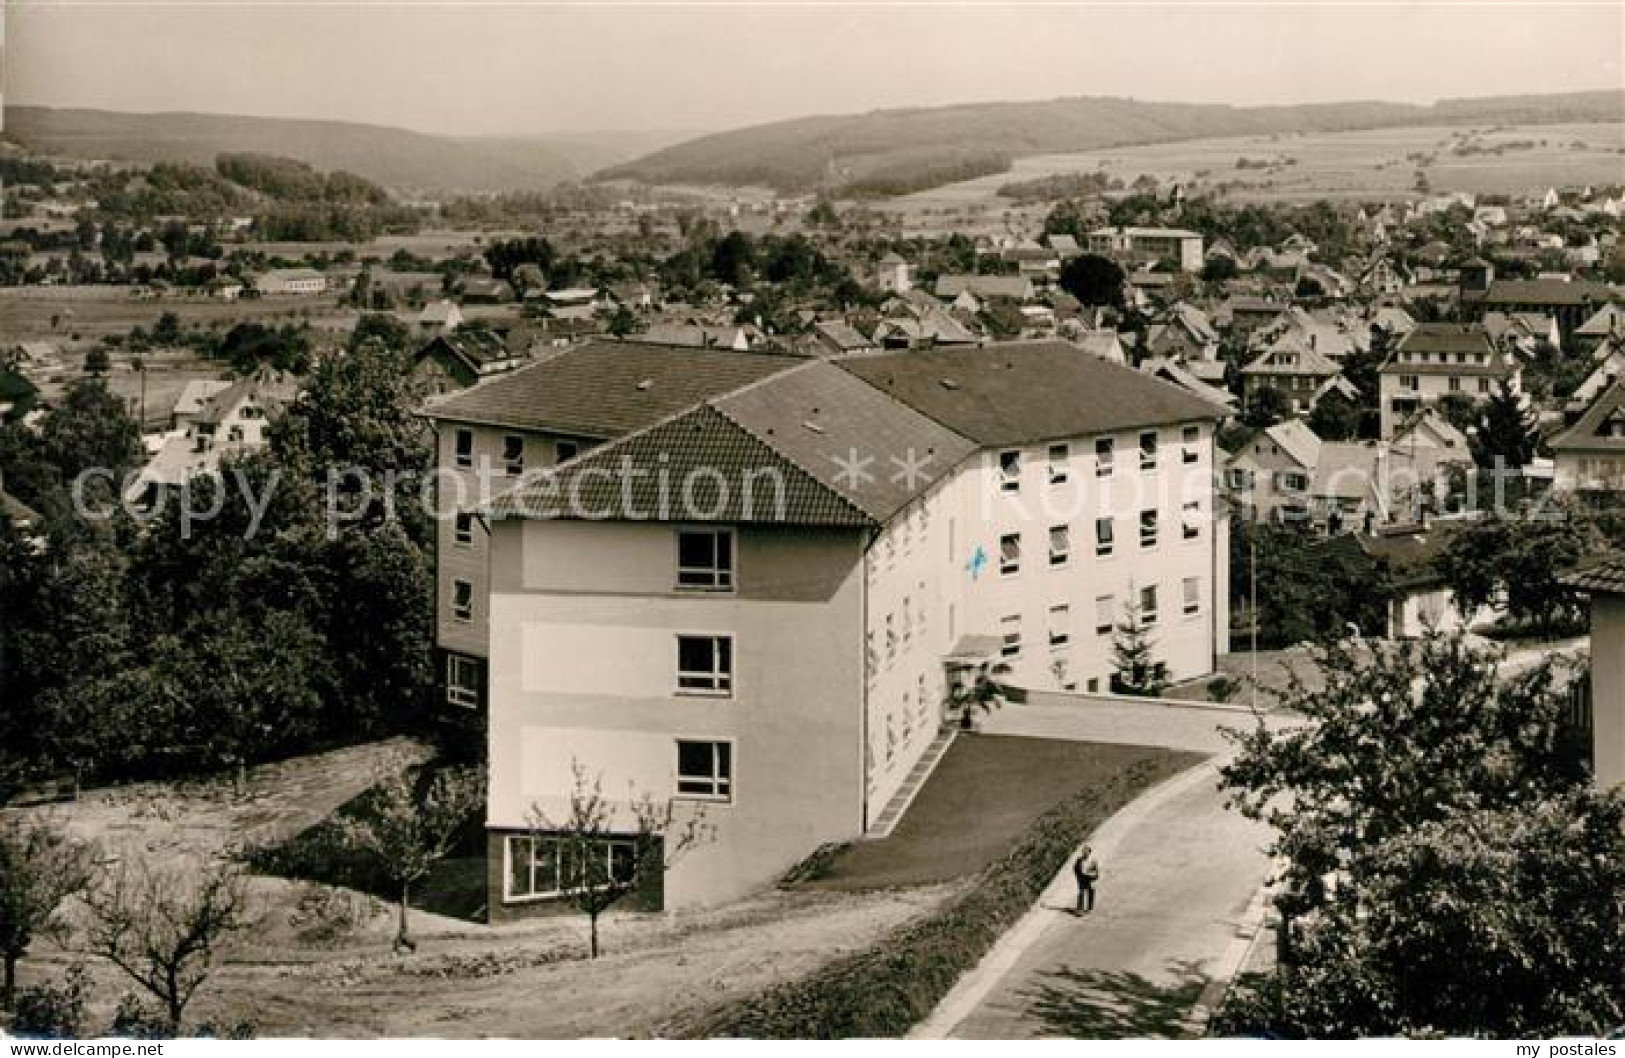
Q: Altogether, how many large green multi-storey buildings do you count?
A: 0